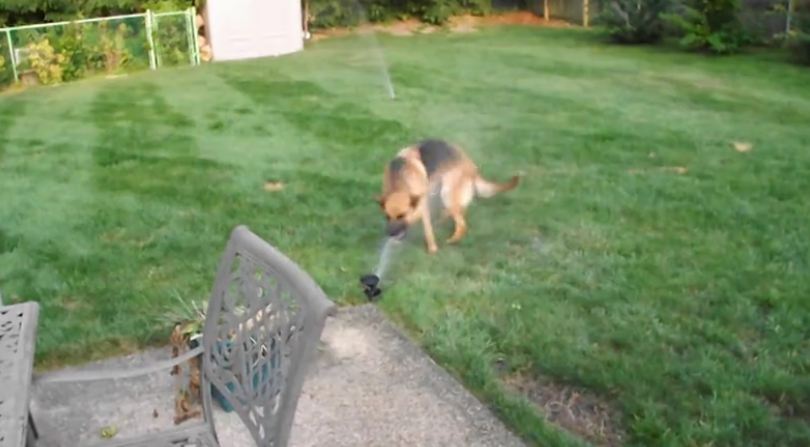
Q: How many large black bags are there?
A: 0